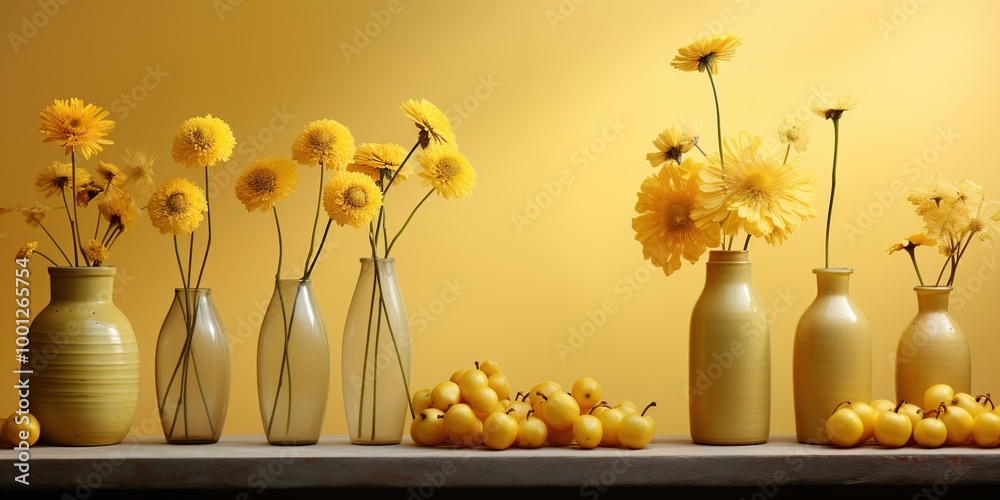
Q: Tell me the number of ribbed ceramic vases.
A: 1